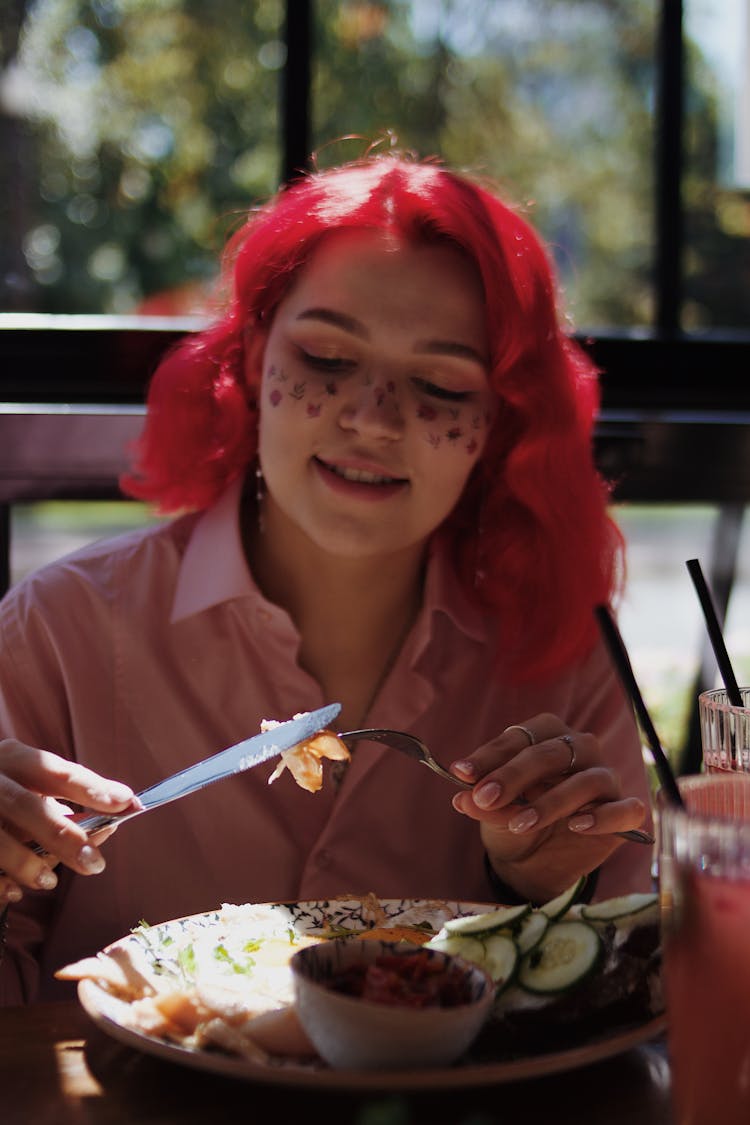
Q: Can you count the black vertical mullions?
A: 2